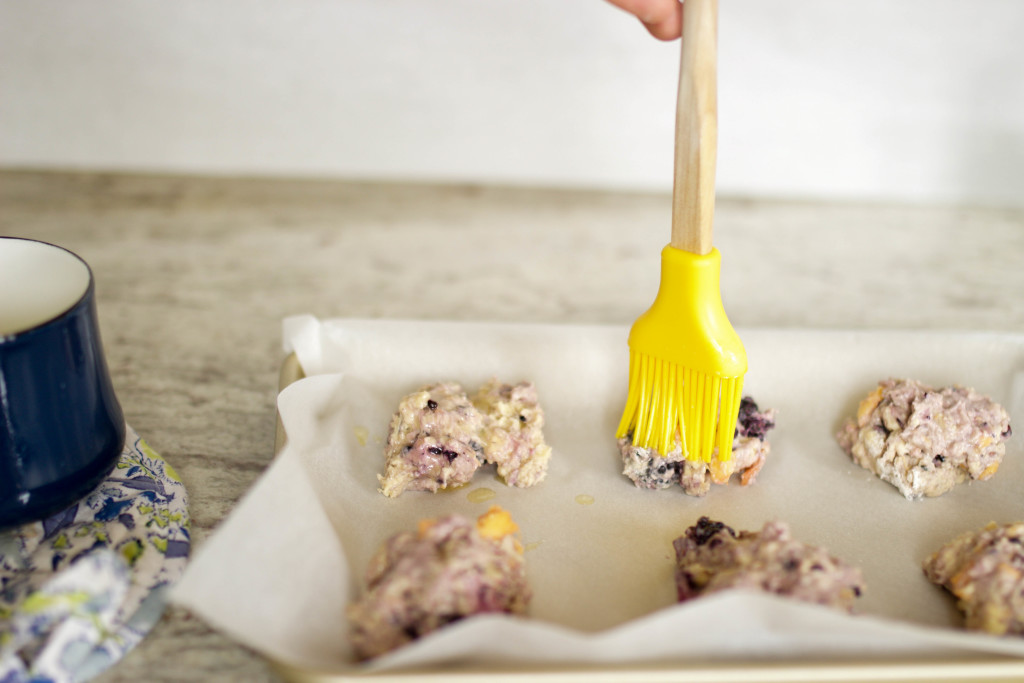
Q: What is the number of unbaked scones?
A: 6